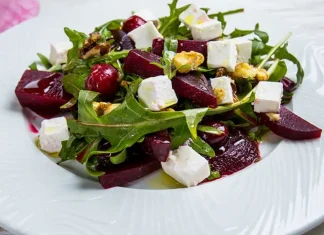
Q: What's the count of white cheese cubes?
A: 12